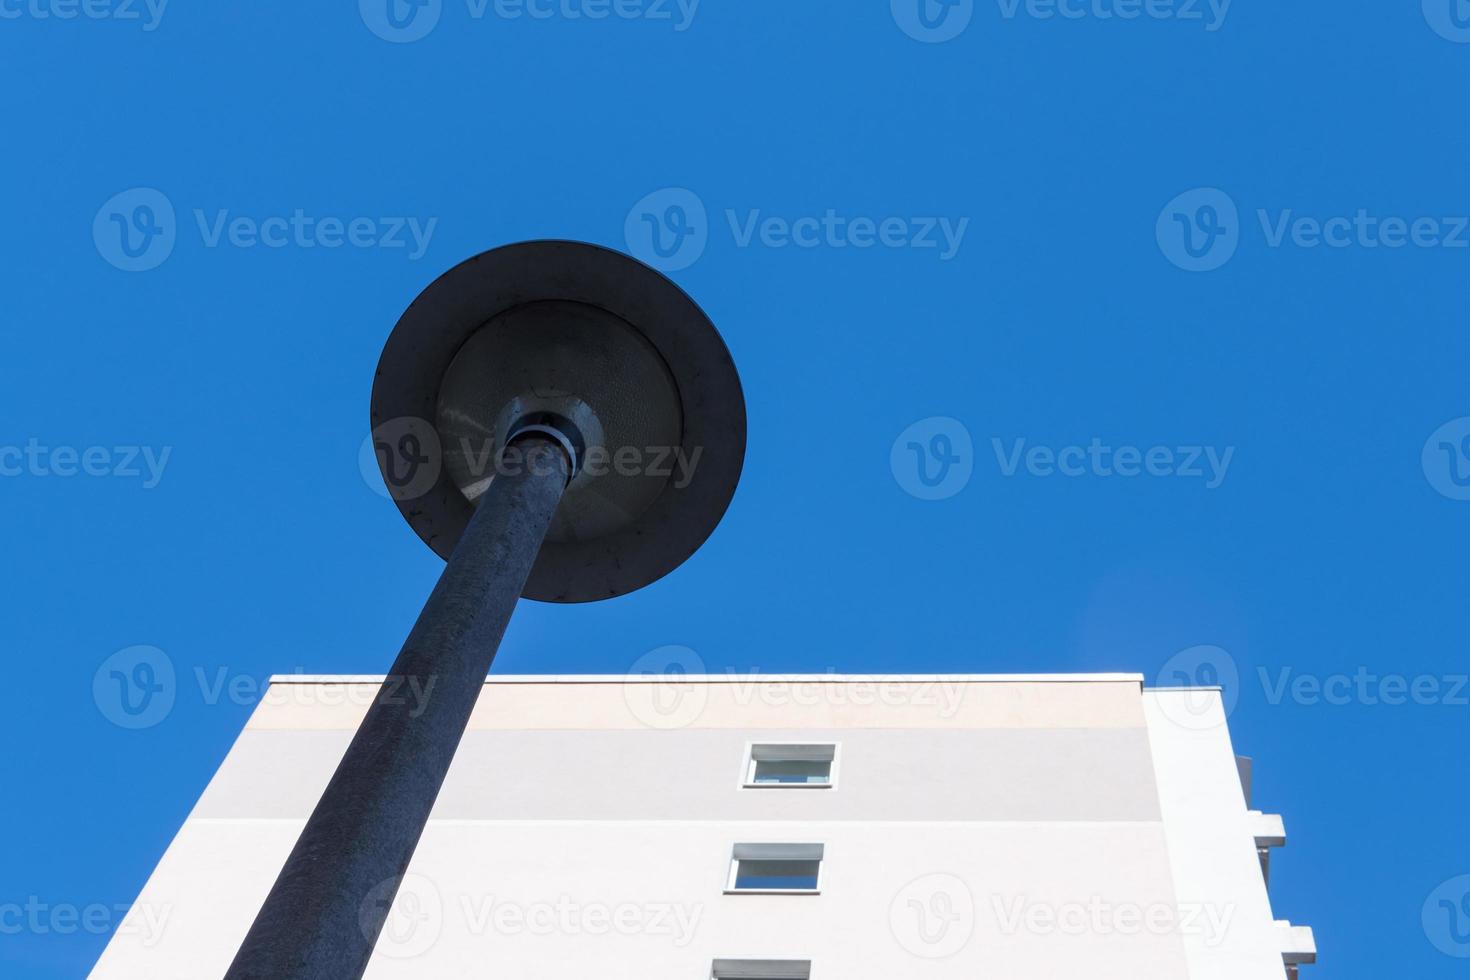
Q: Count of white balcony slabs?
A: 2